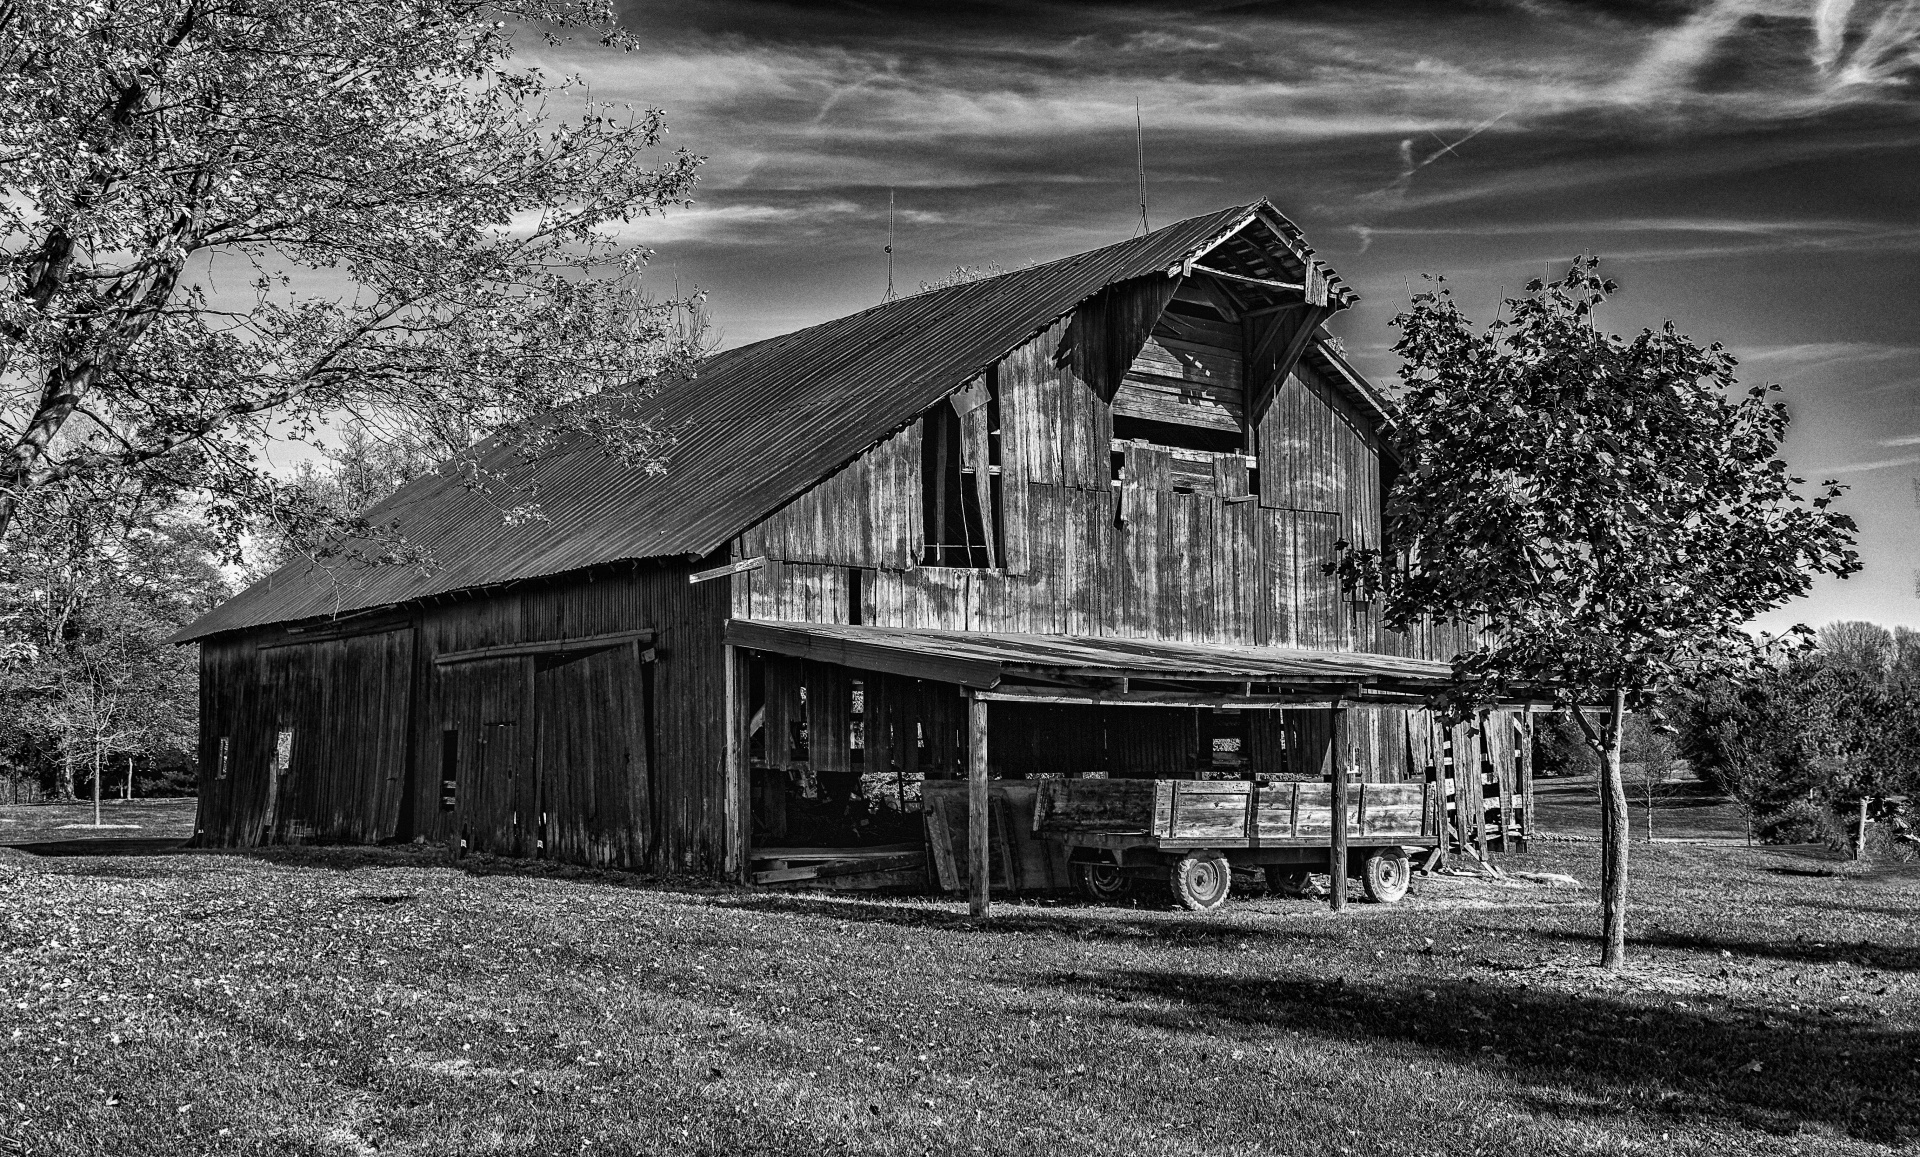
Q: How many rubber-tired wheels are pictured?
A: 4